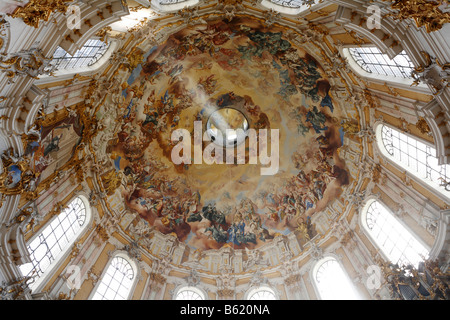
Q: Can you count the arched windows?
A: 11